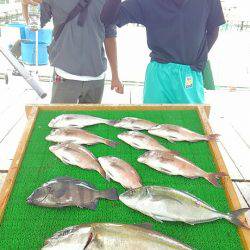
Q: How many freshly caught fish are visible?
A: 11